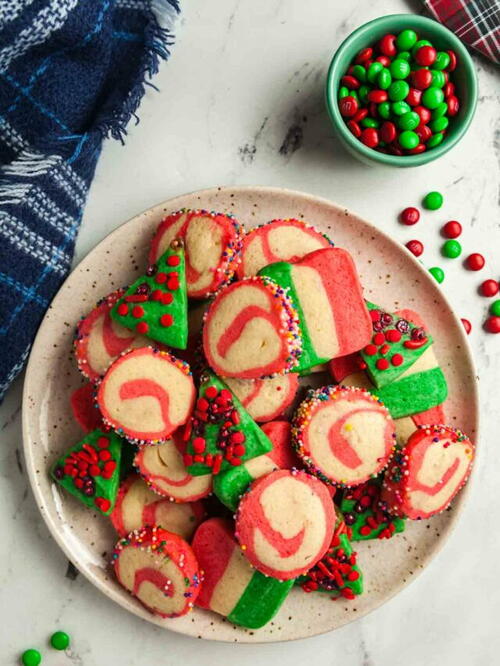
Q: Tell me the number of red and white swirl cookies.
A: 12